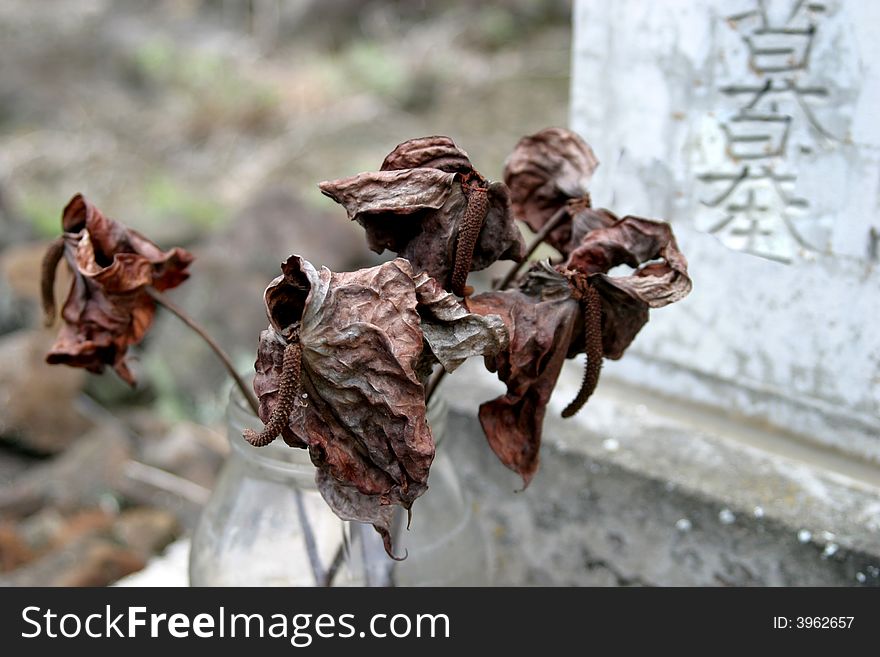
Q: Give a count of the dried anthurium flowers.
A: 5